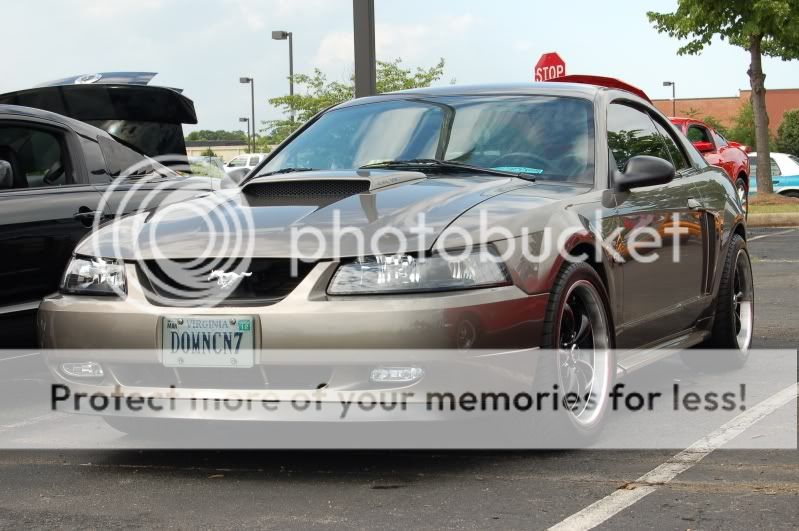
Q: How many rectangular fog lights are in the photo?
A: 2